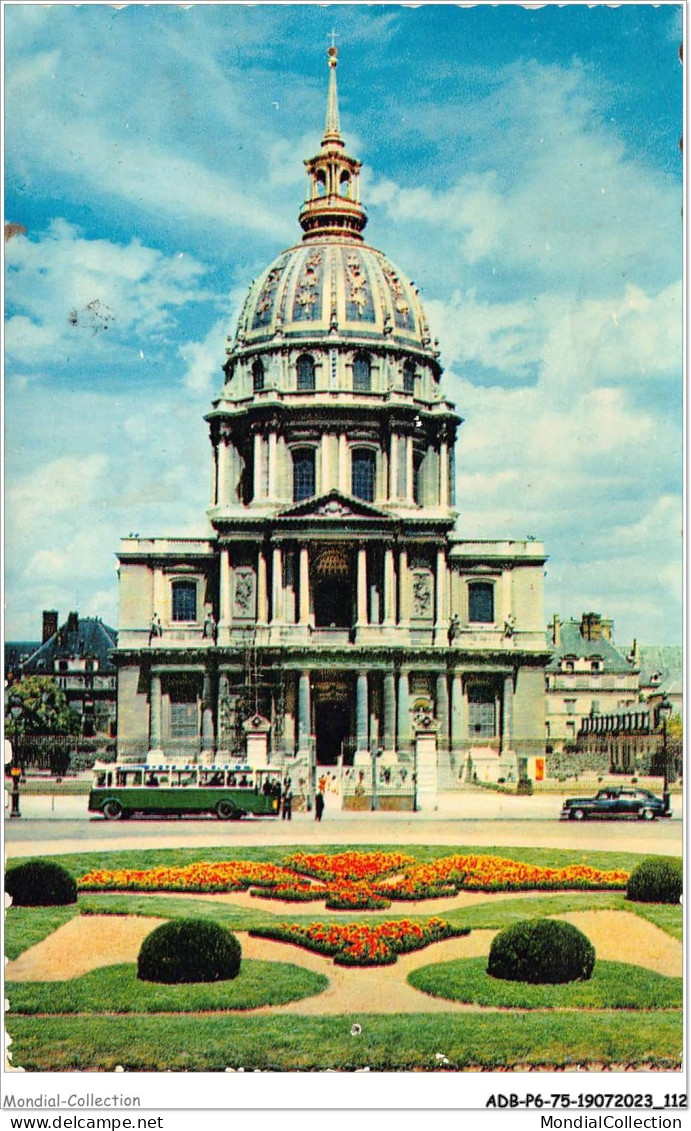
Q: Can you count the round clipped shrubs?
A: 4